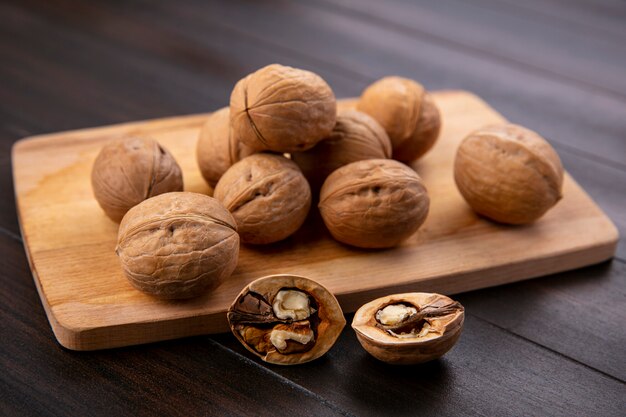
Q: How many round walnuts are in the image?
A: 9